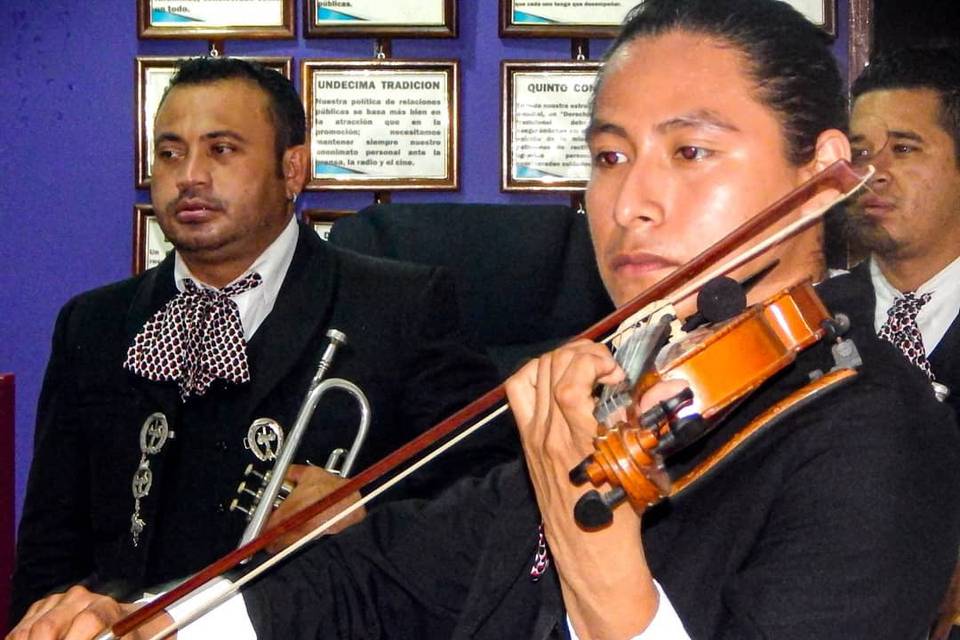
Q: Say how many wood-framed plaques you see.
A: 9